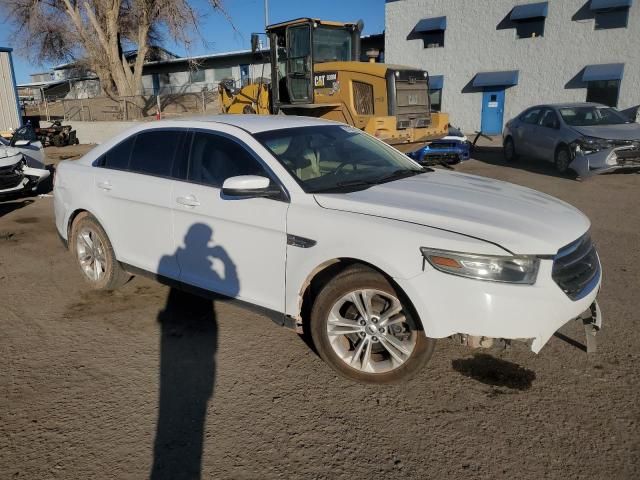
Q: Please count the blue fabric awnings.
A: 6